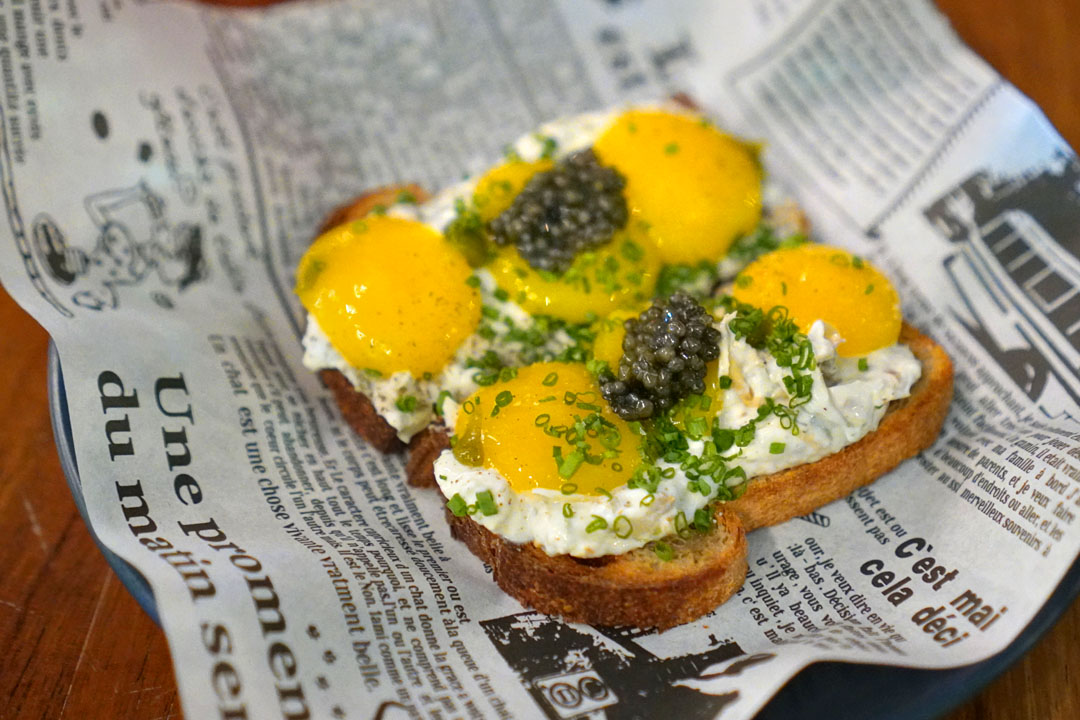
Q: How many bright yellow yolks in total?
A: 6